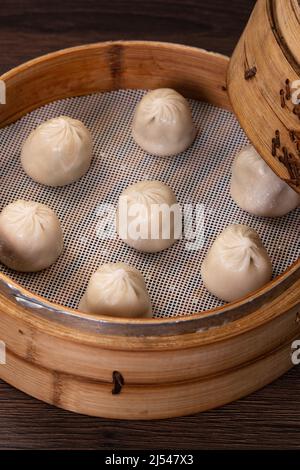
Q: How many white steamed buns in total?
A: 7